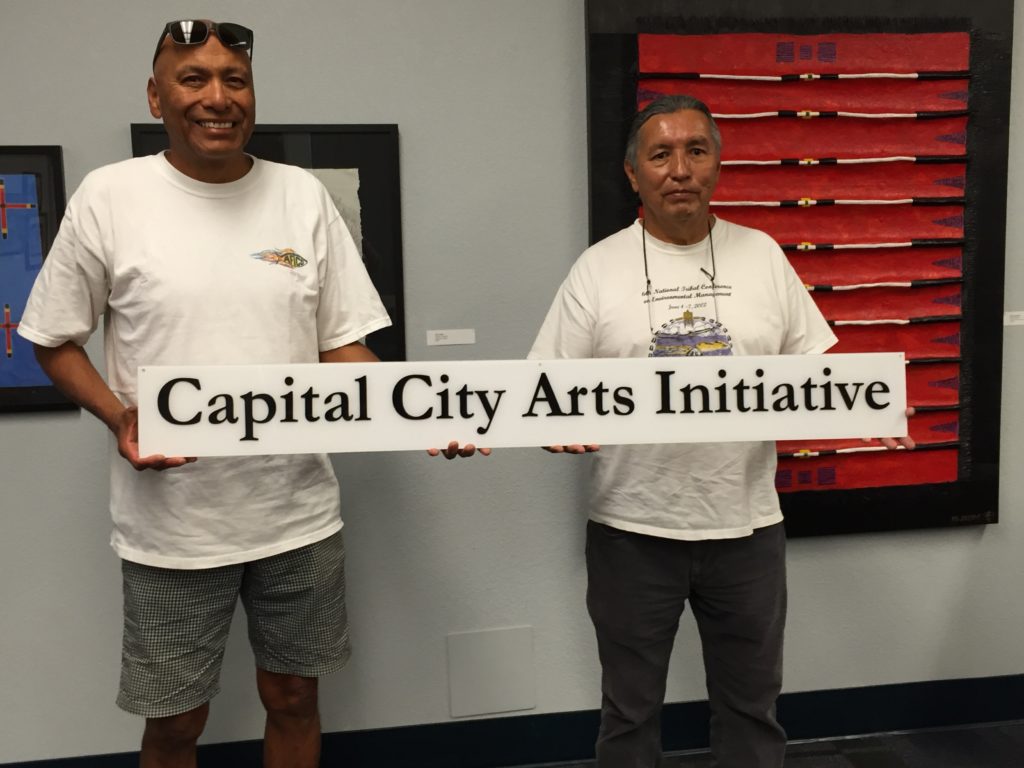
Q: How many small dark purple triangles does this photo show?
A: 10